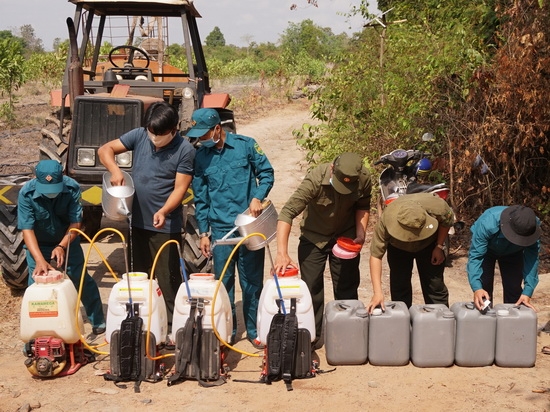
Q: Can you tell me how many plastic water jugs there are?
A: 5